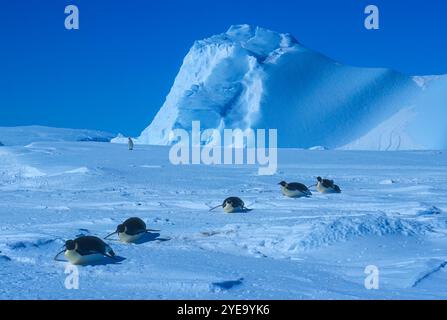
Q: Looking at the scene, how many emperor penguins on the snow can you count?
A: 6